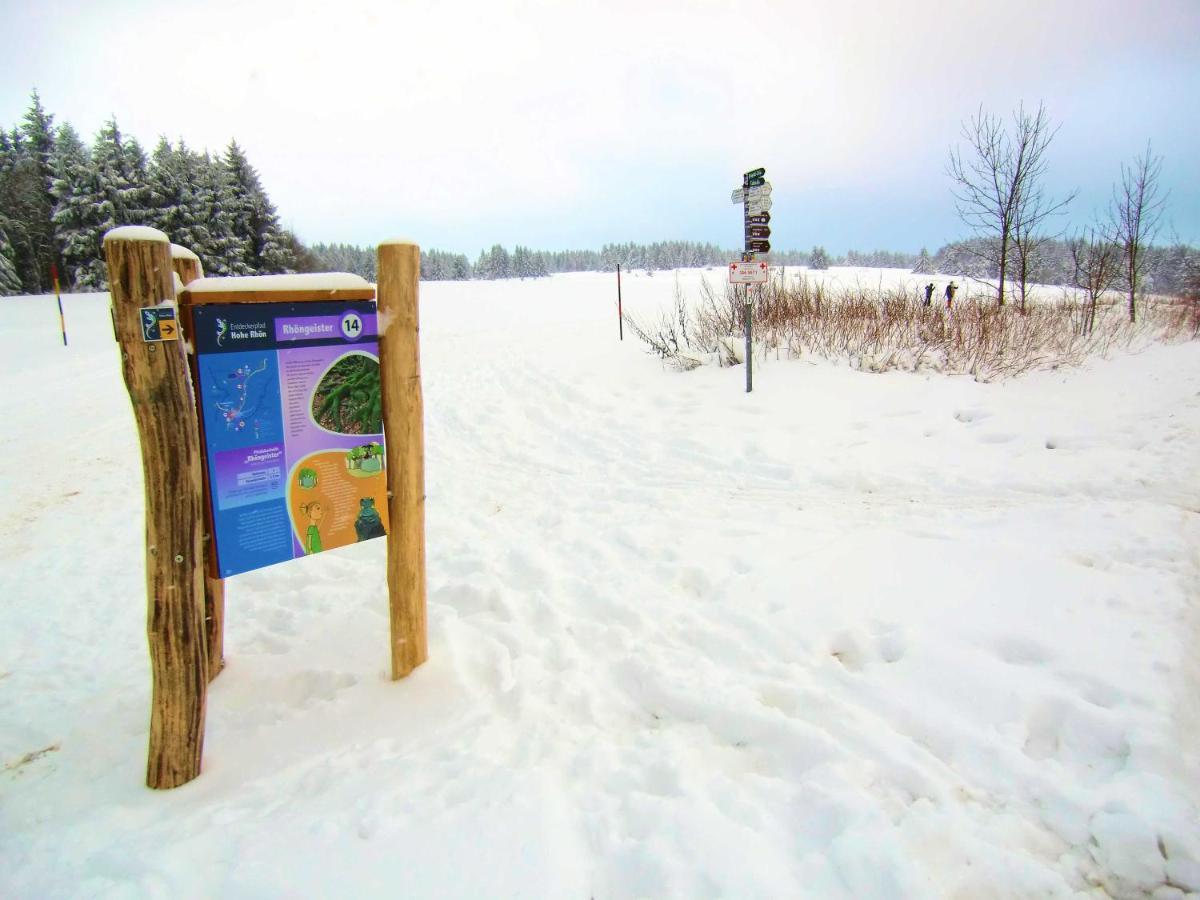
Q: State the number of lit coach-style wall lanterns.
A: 0